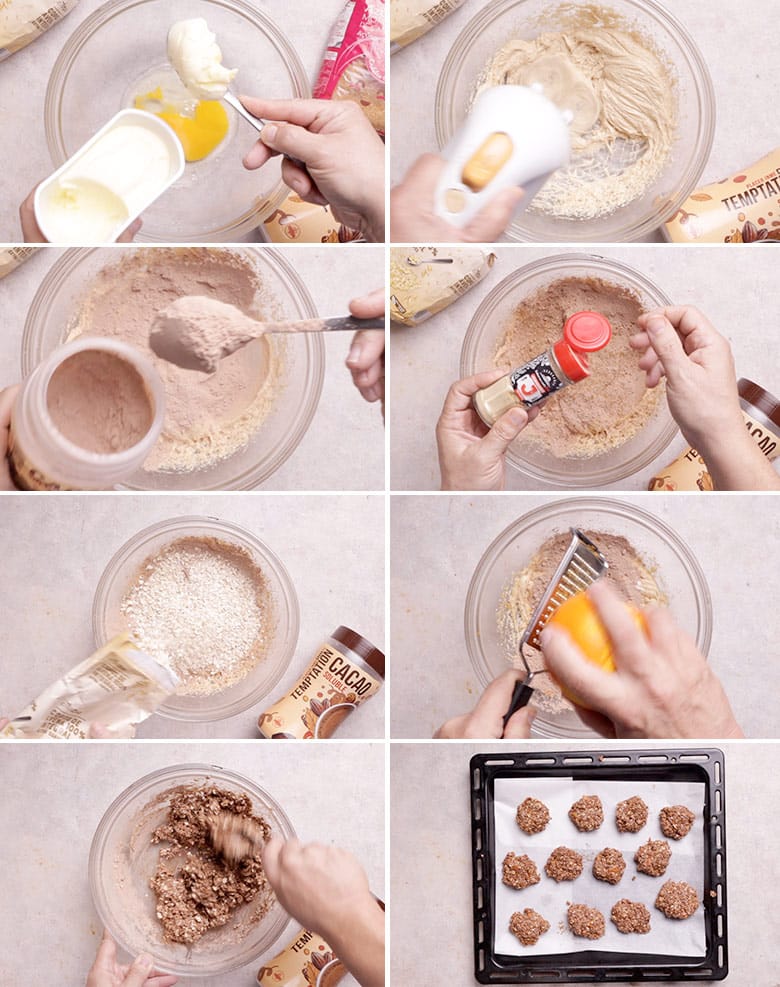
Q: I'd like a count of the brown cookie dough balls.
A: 12